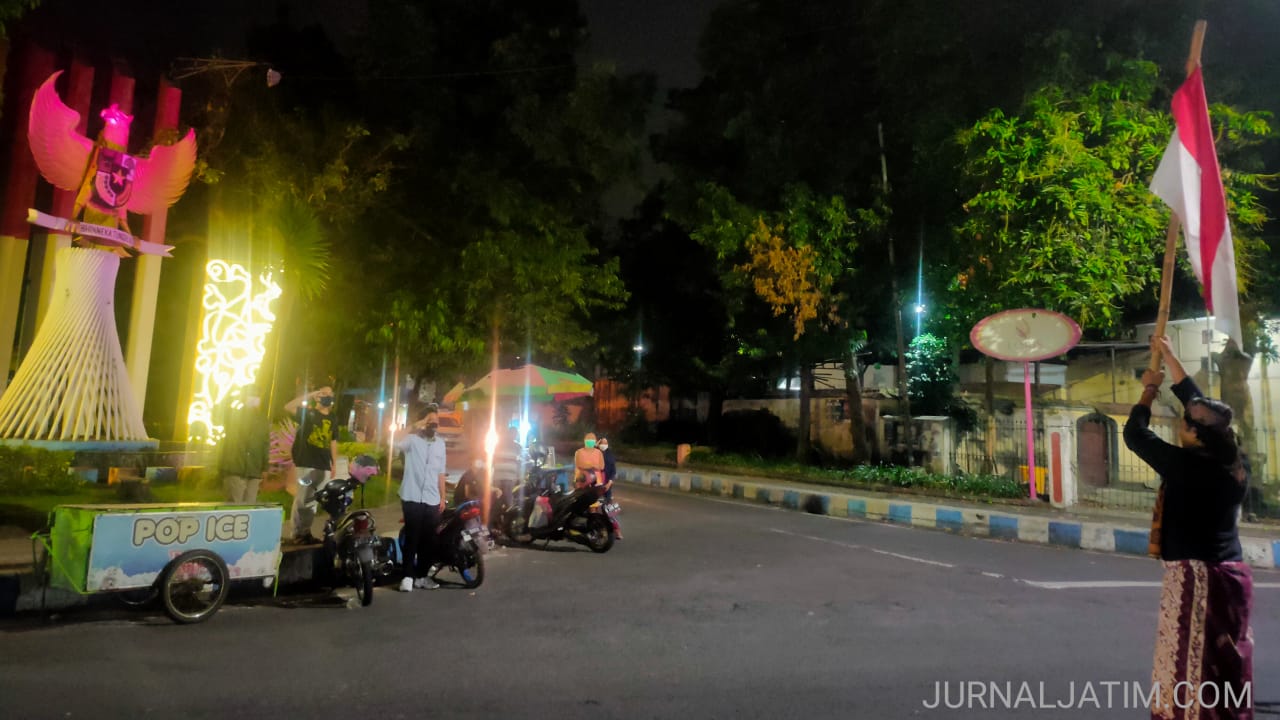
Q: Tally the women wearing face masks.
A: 2